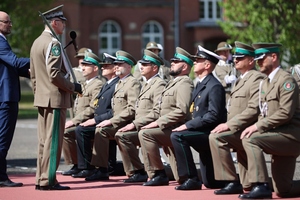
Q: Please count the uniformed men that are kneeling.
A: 8